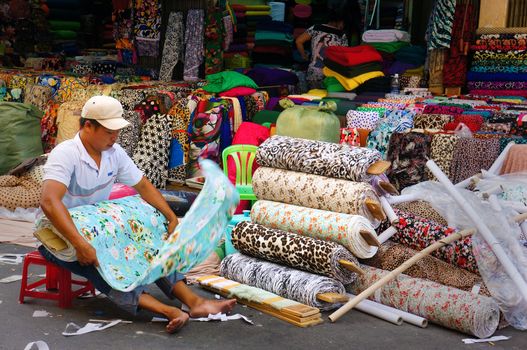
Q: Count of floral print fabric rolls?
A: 5